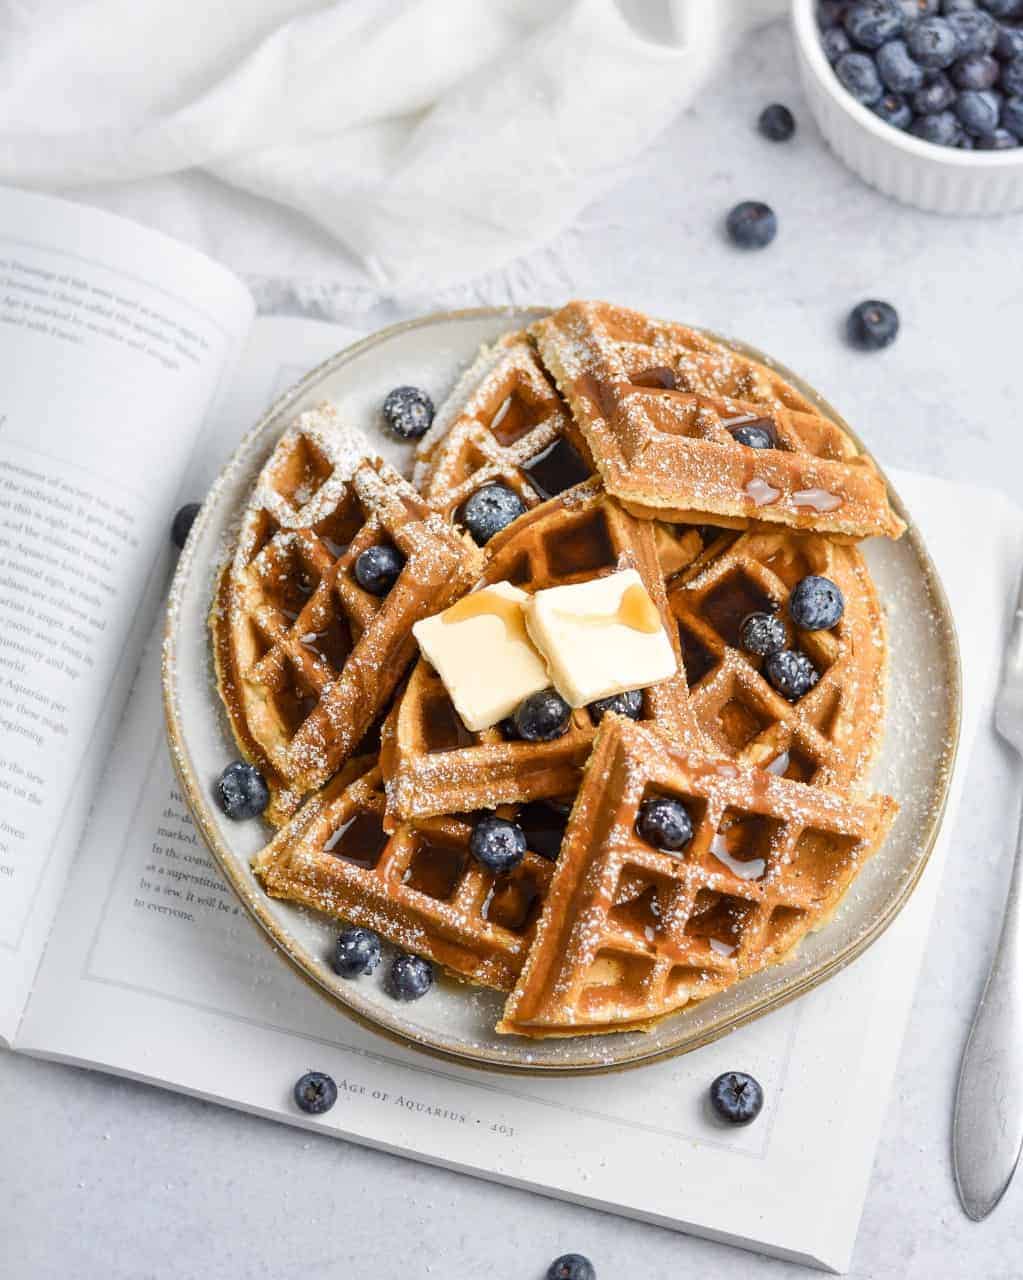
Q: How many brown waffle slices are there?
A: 7